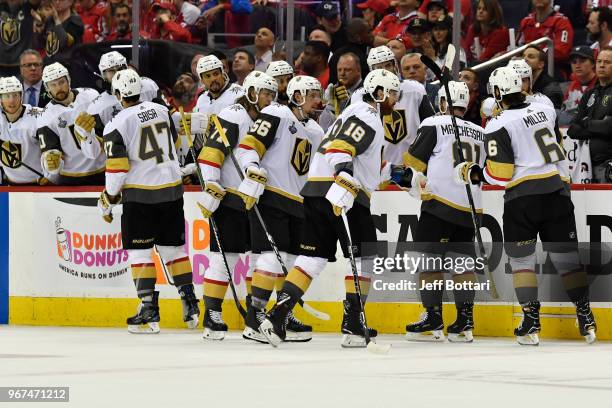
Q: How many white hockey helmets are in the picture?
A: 13